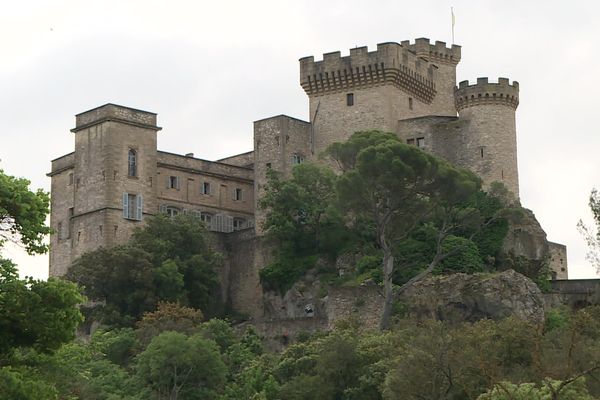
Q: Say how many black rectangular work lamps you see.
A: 0